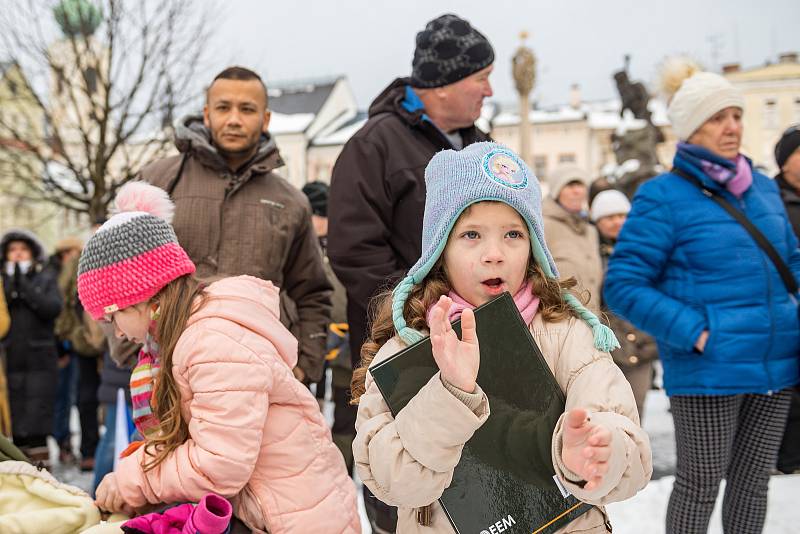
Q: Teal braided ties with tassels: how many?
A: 2